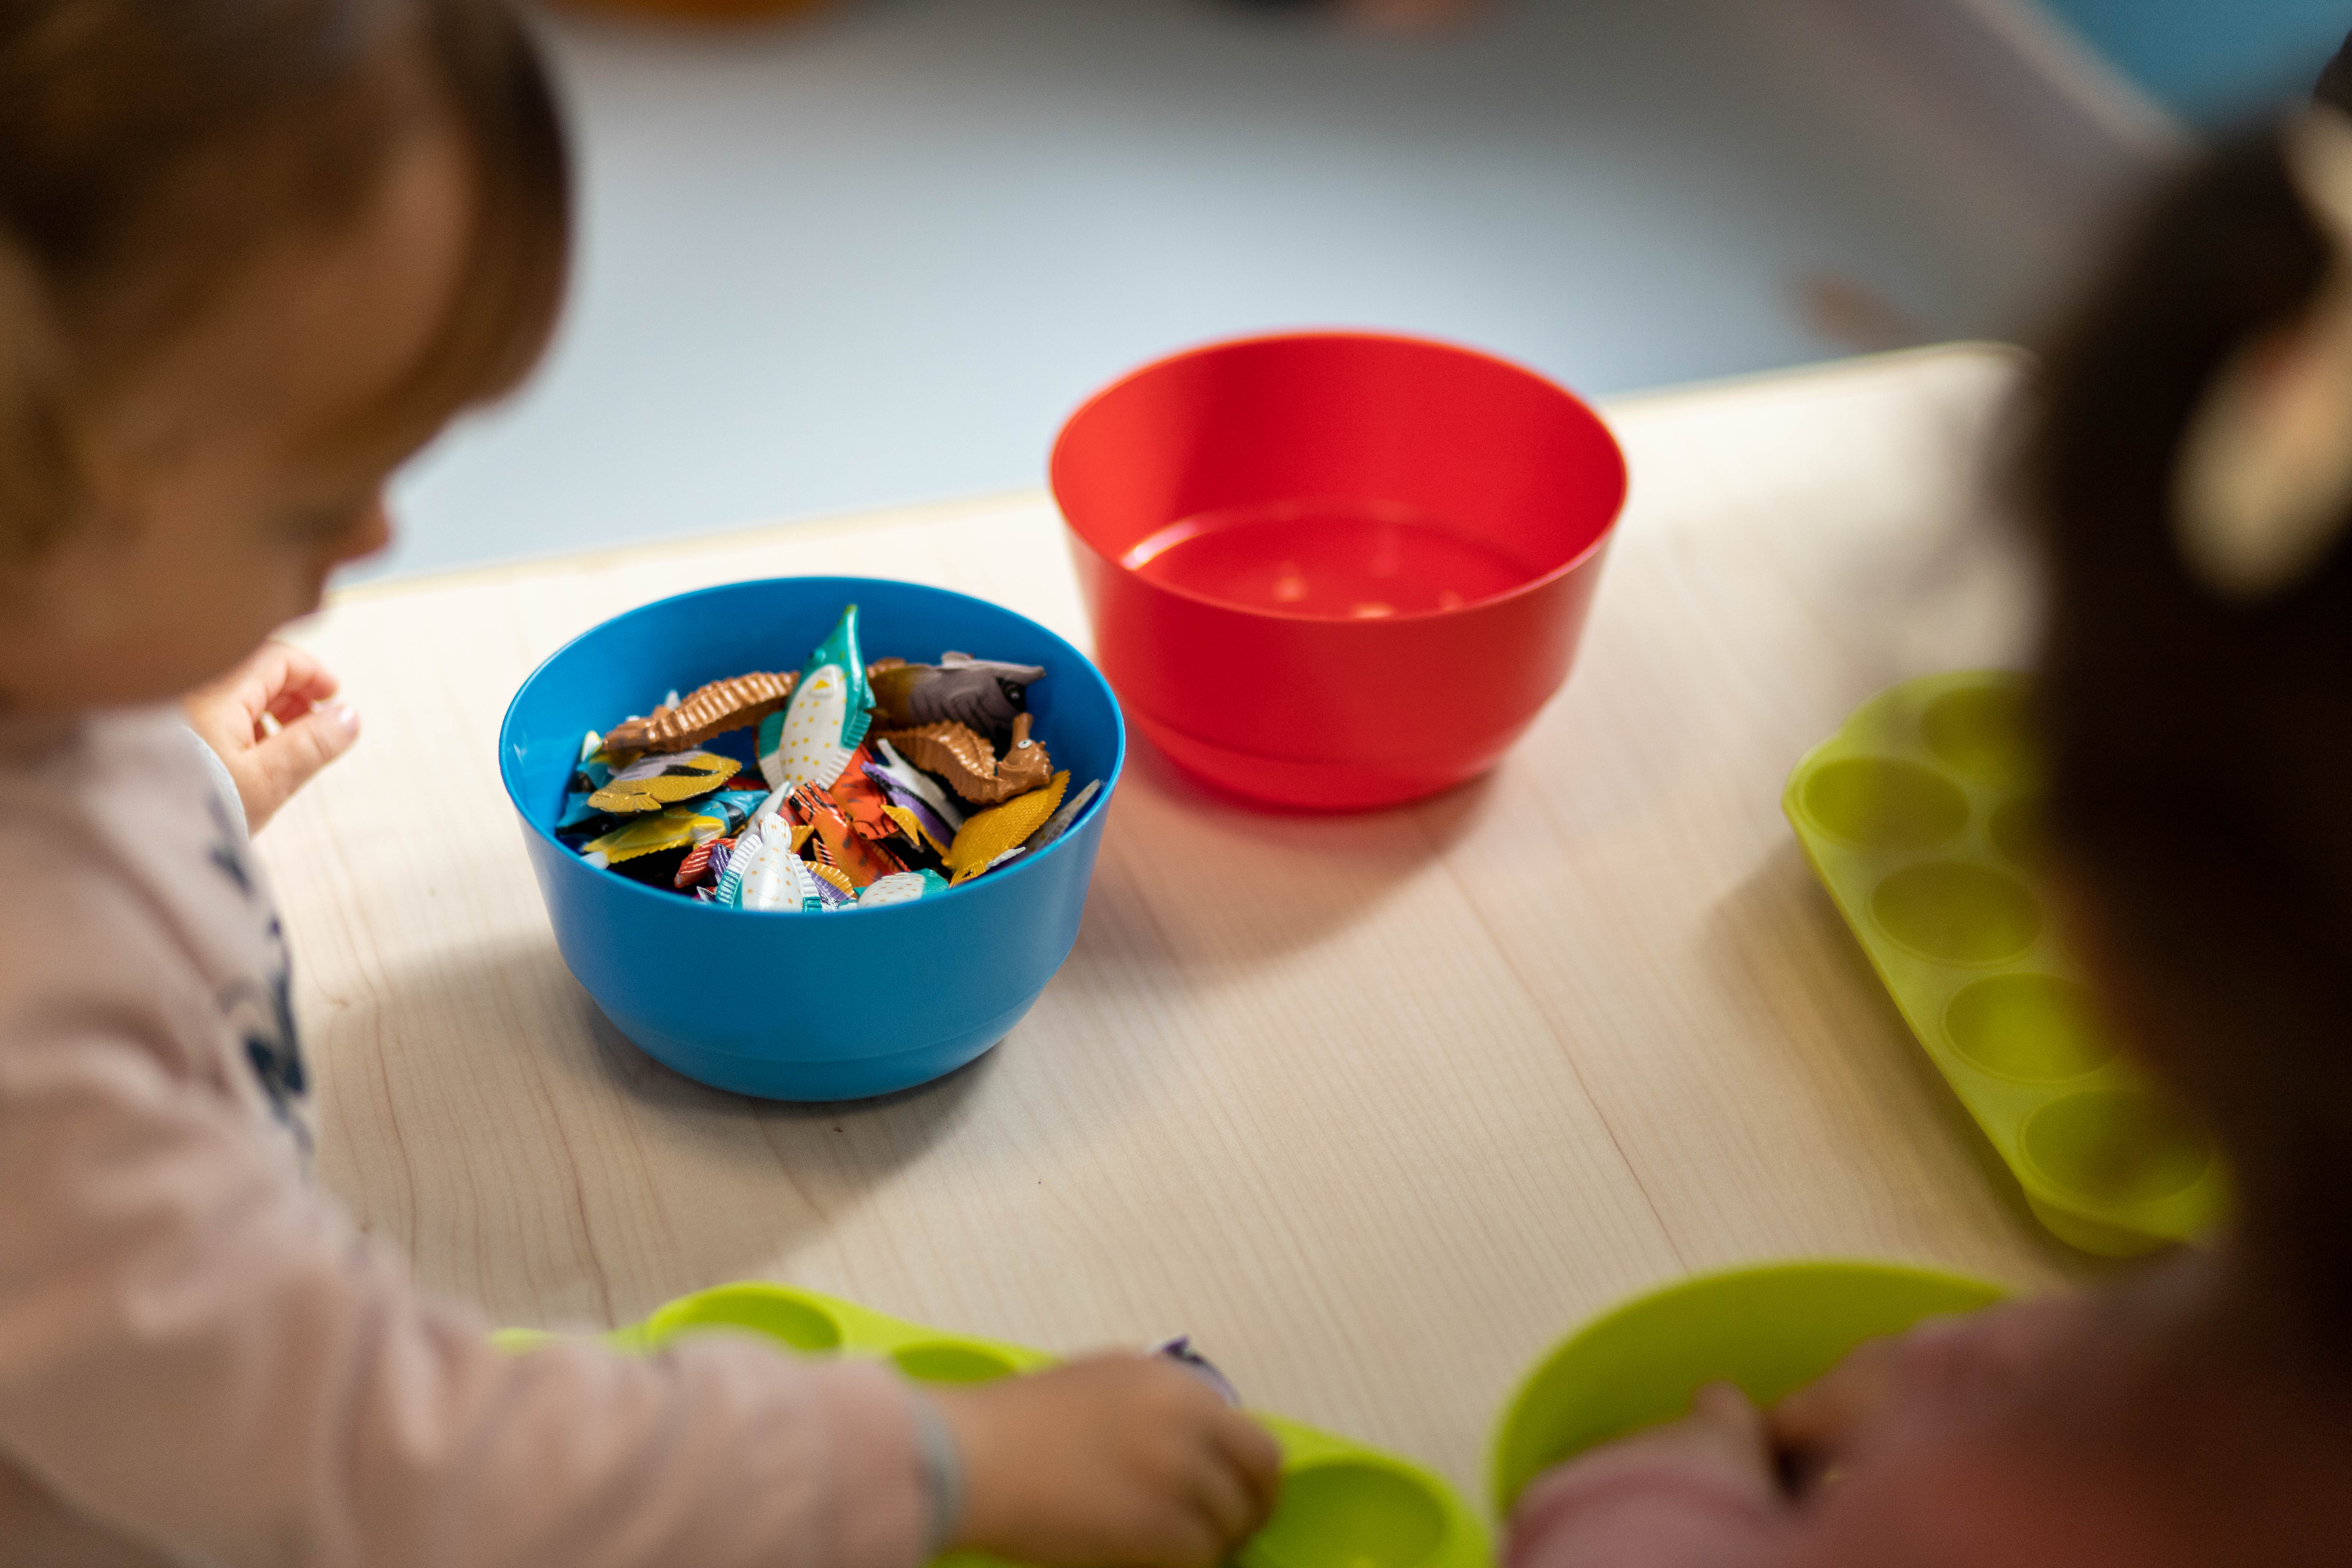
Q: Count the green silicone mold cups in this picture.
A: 9